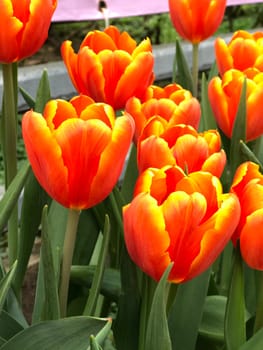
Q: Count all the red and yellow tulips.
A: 10